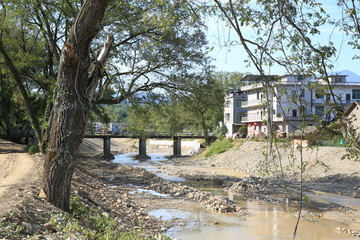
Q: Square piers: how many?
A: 3